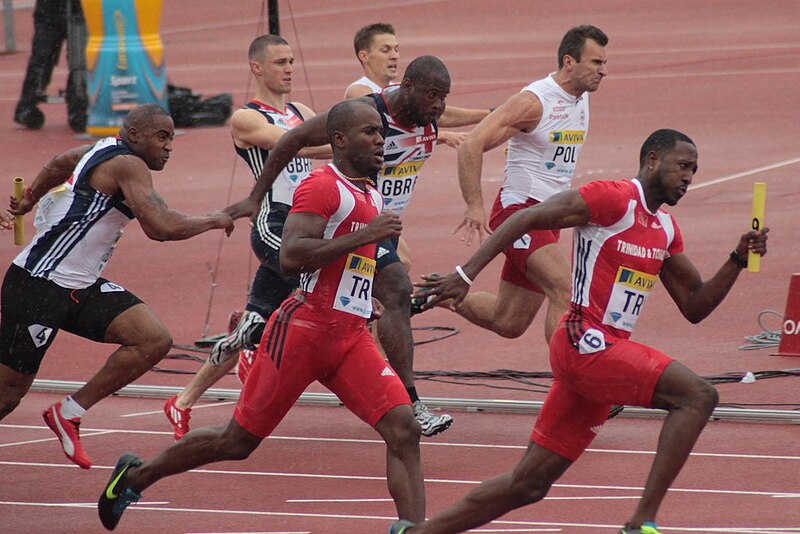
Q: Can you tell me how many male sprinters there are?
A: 7